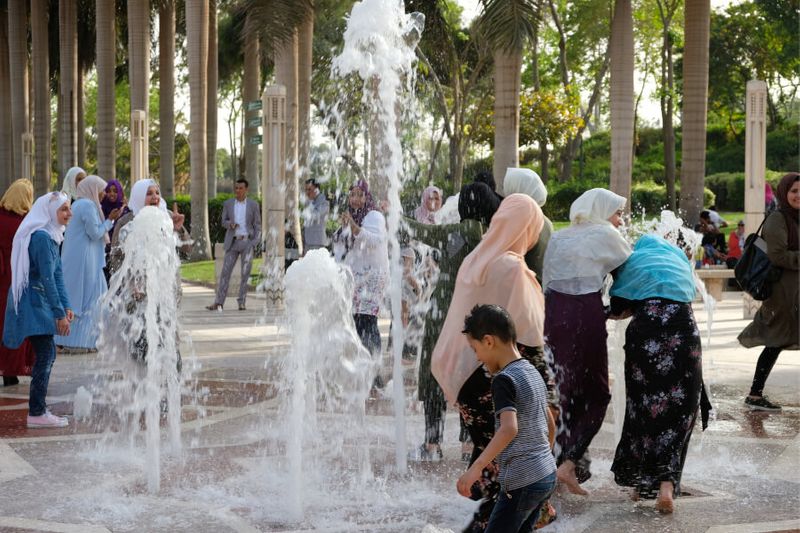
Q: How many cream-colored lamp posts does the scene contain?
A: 4